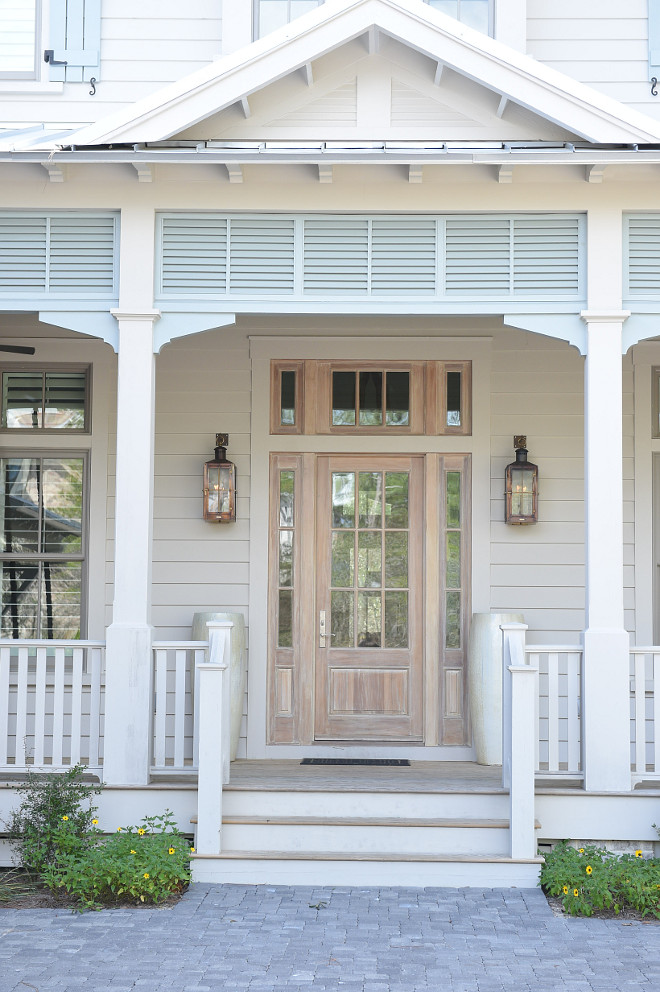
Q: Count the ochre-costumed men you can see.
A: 0